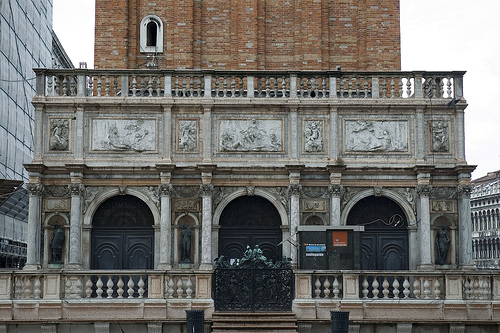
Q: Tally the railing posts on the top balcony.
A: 11